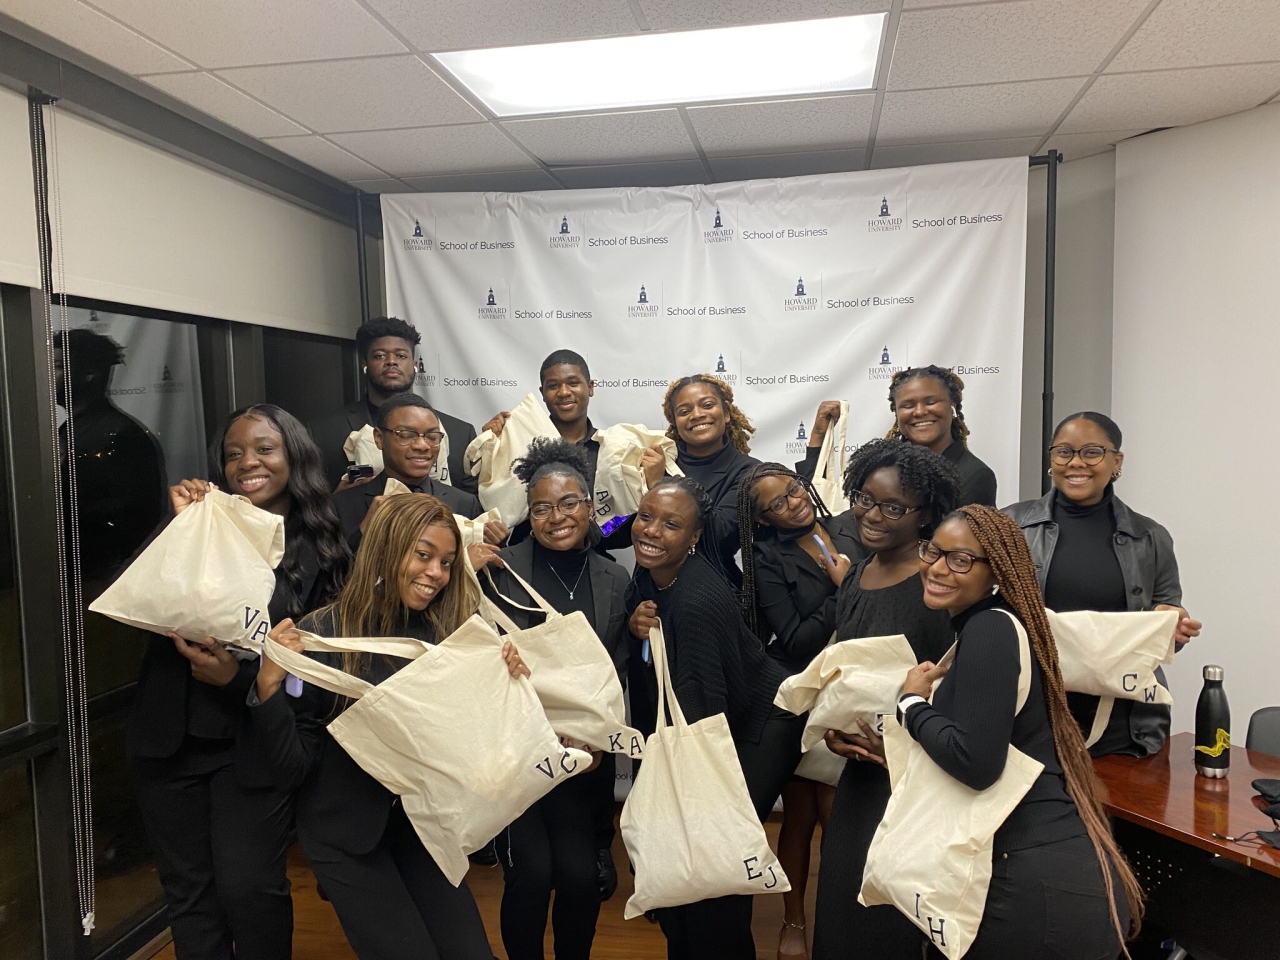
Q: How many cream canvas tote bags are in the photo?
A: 13